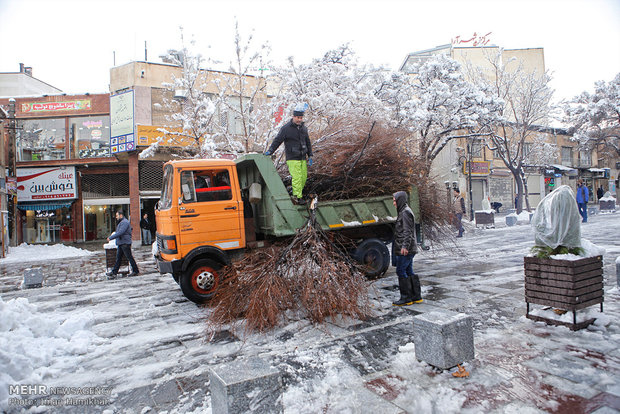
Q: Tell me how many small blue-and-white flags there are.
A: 0